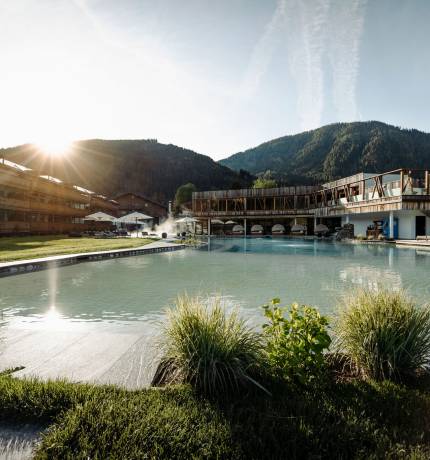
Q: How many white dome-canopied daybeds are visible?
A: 5